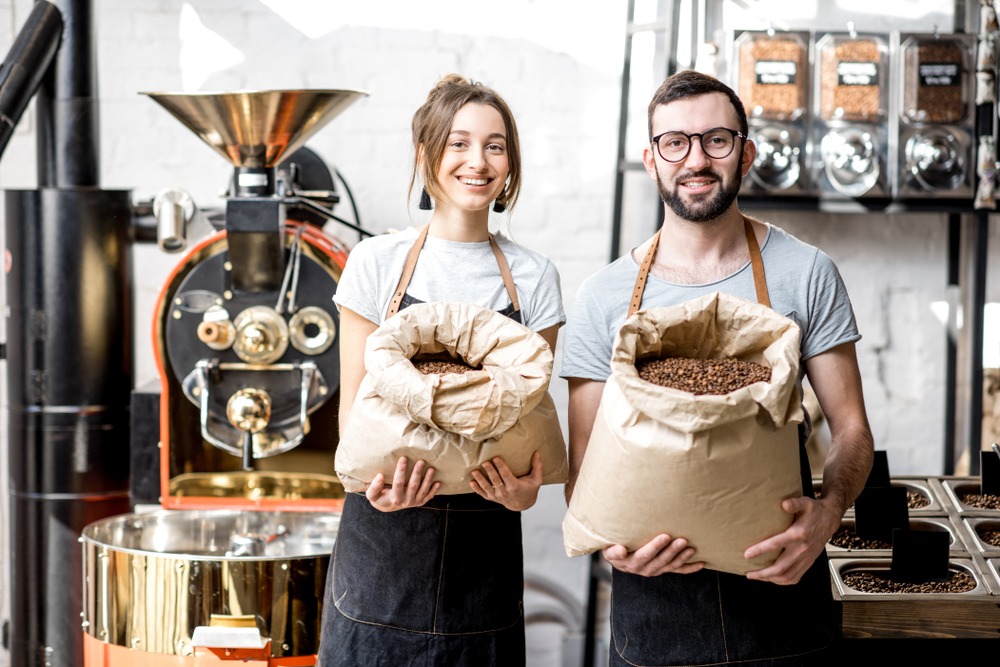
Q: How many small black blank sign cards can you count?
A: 4